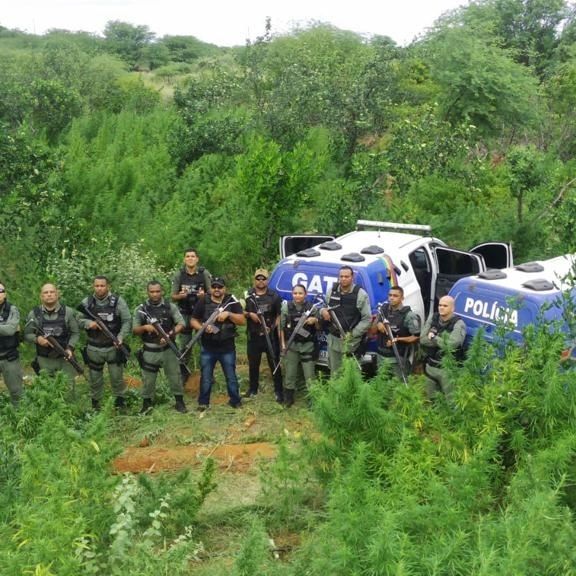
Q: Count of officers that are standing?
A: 11